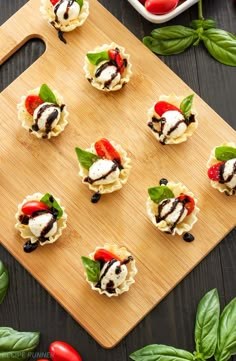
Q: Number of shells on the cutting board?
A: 9